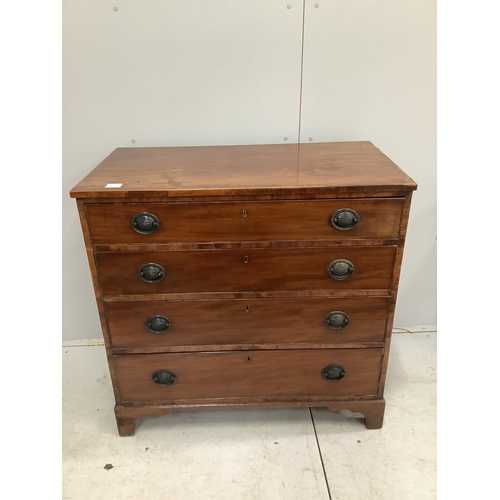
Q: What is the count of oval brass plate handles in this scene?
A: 8